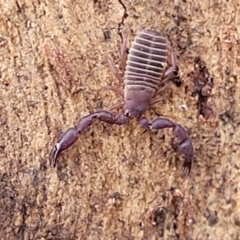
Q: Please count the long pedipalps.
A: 2